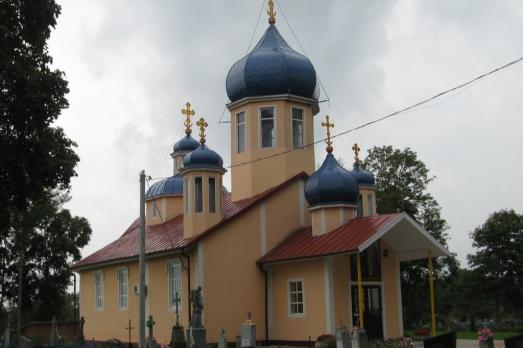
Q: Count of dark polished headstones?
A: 2